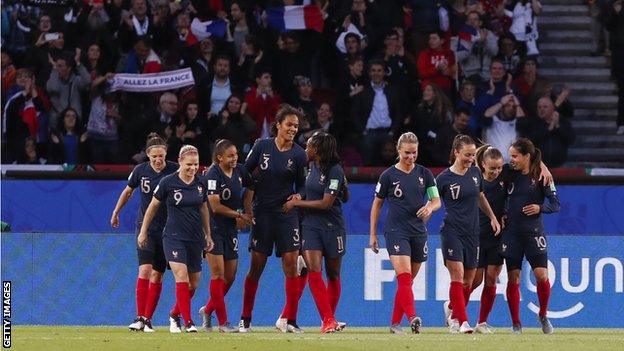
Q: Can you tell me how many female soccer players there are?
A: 9